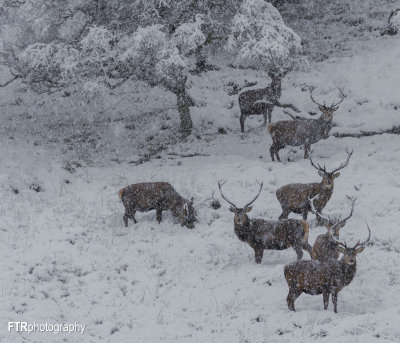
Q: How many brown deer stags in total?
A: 7